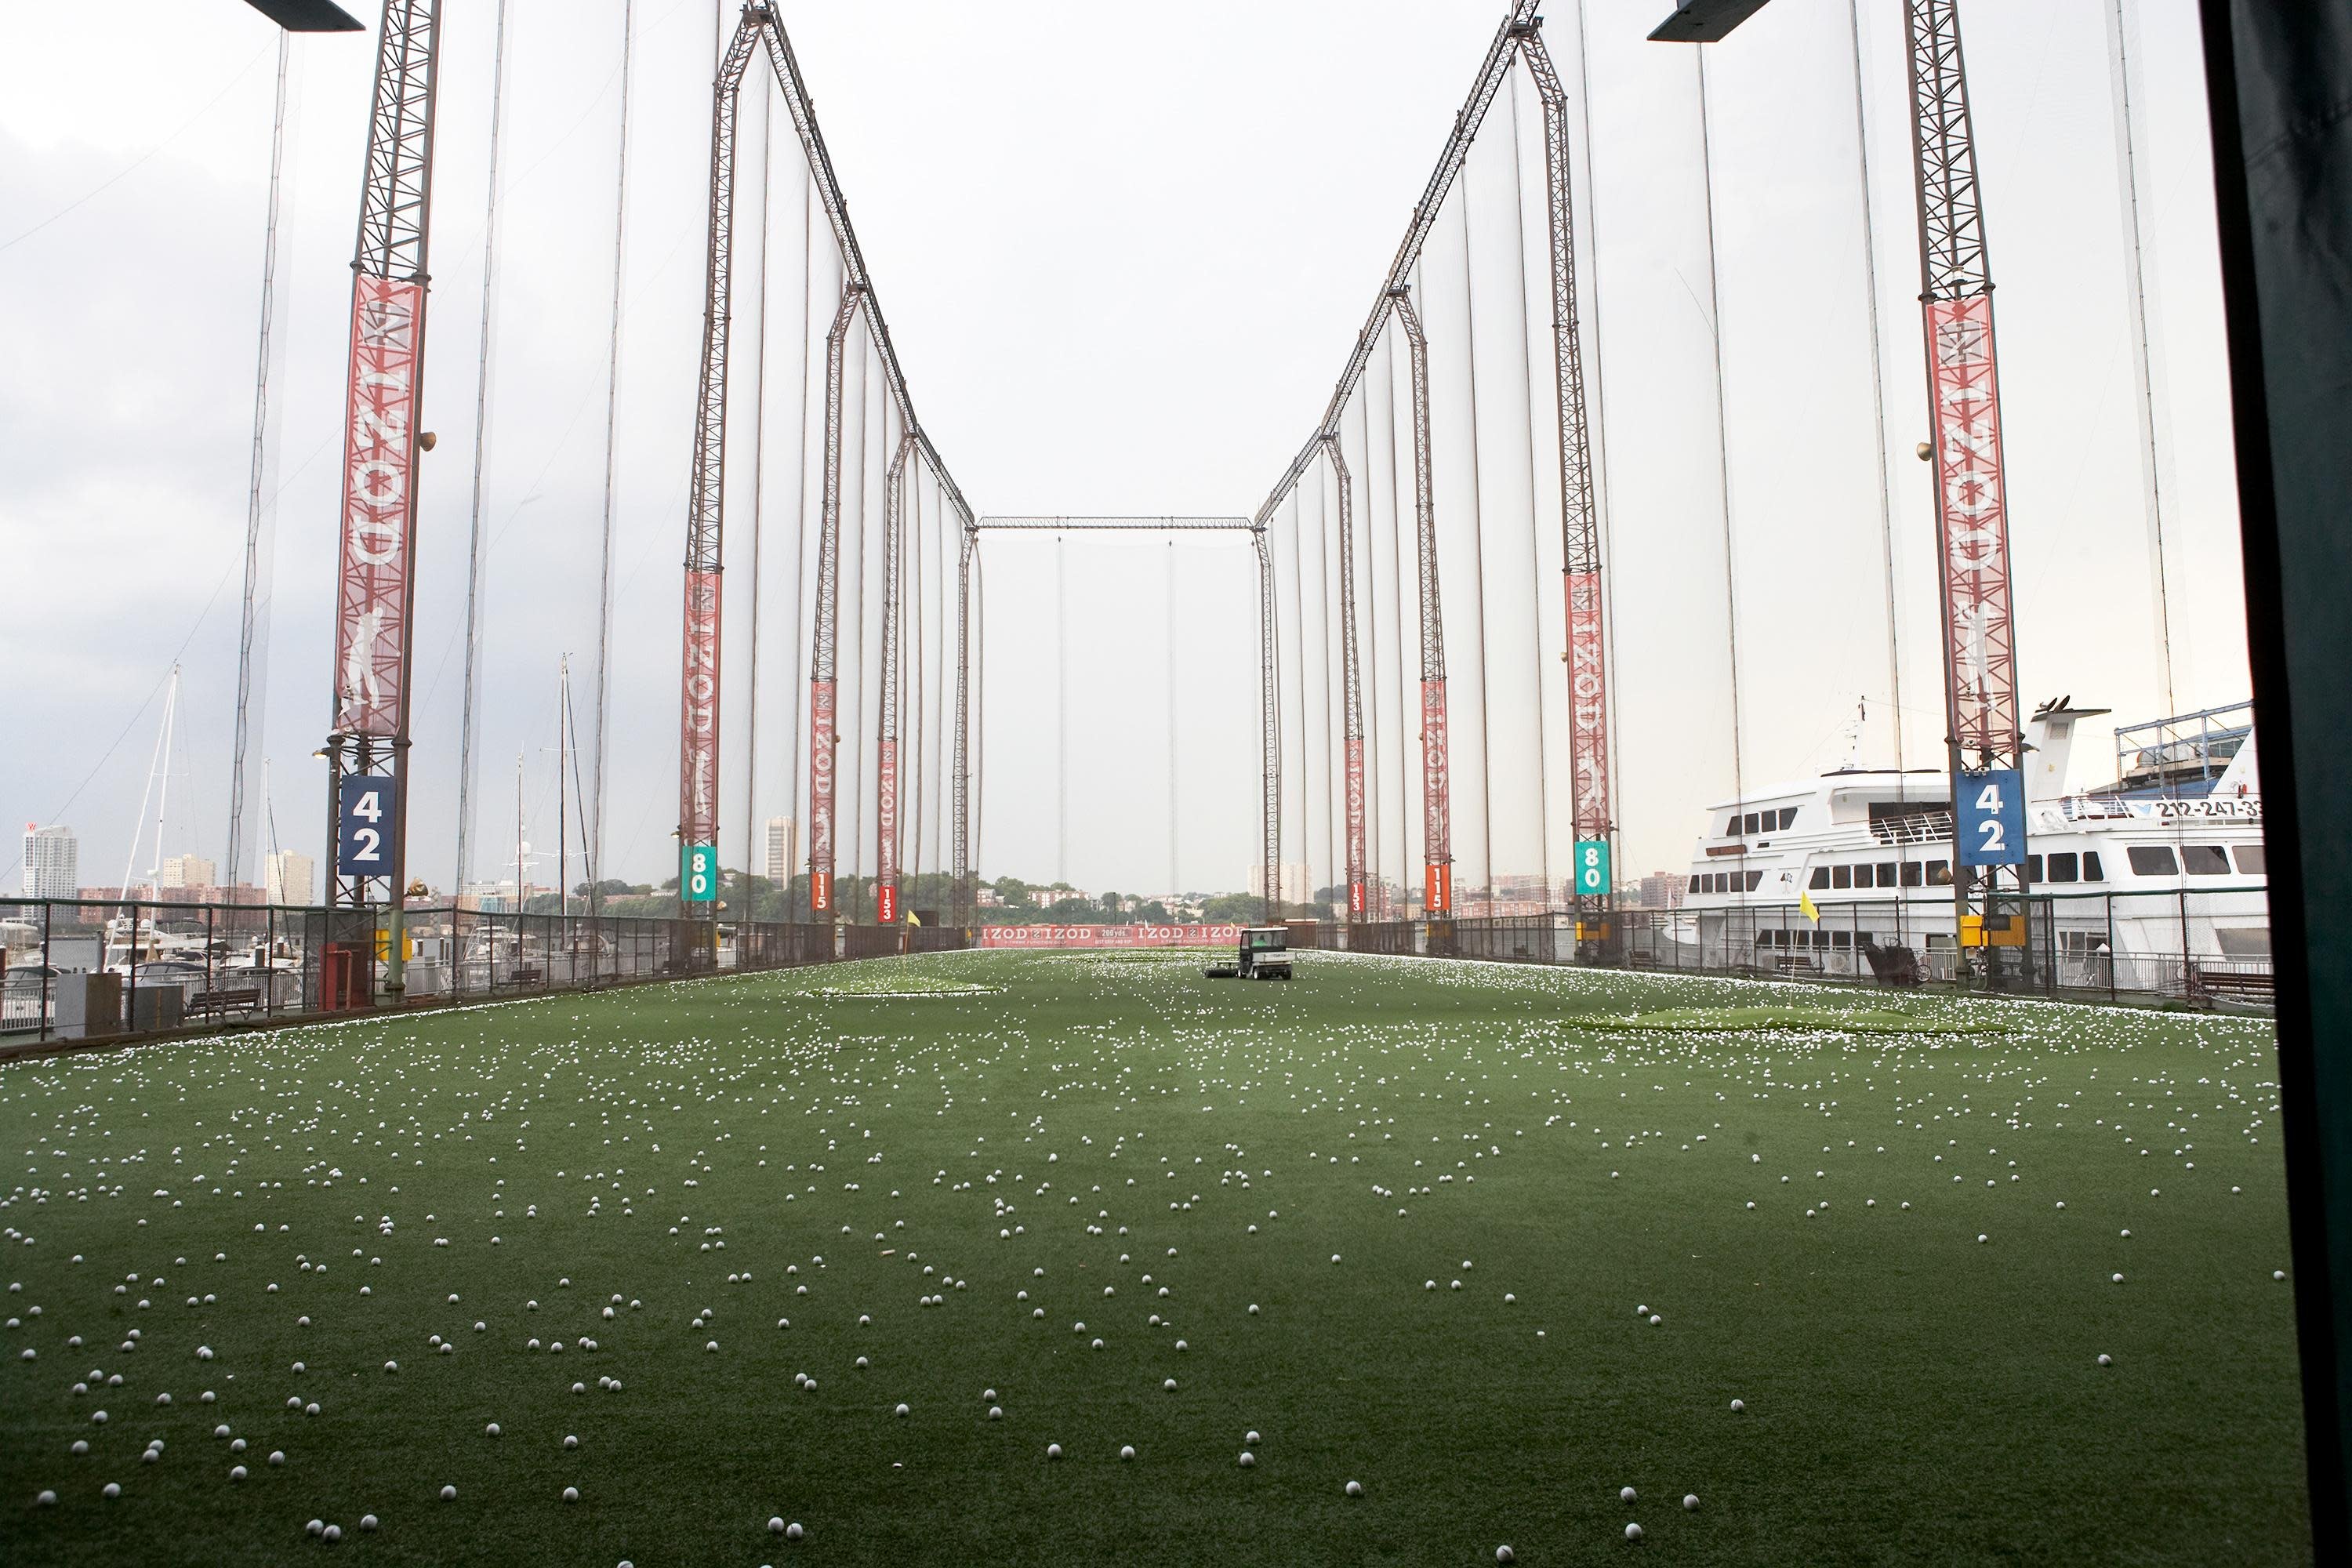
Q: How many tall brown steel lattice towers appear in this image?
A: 10